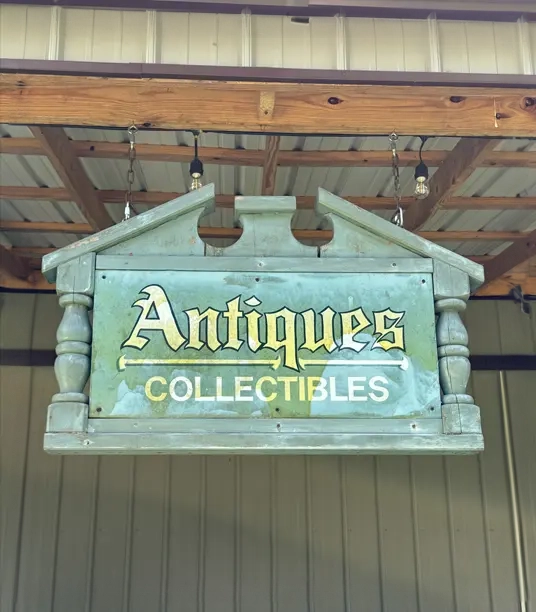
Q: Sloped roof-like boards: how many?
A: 2